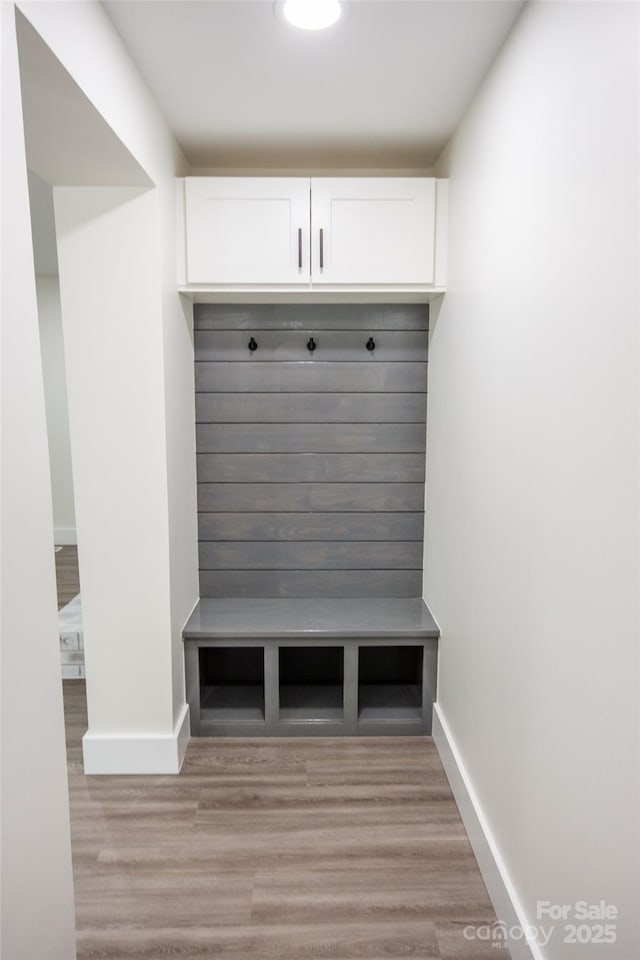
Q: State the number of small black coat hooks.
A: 3